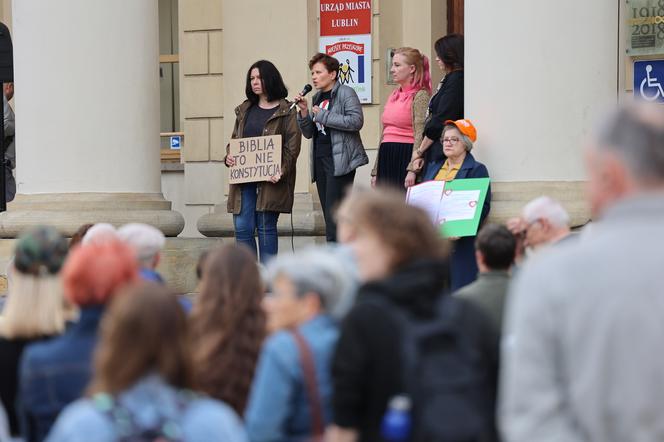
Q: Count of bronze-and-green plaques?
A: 1